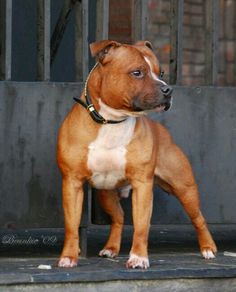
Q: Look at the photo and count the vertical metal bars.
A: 7